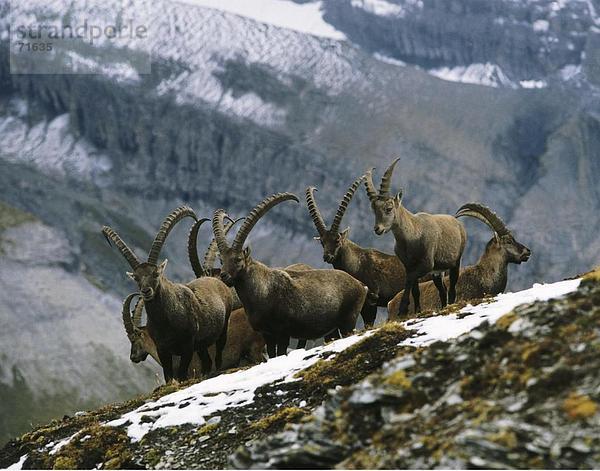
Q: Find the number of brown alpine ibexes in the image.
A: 7